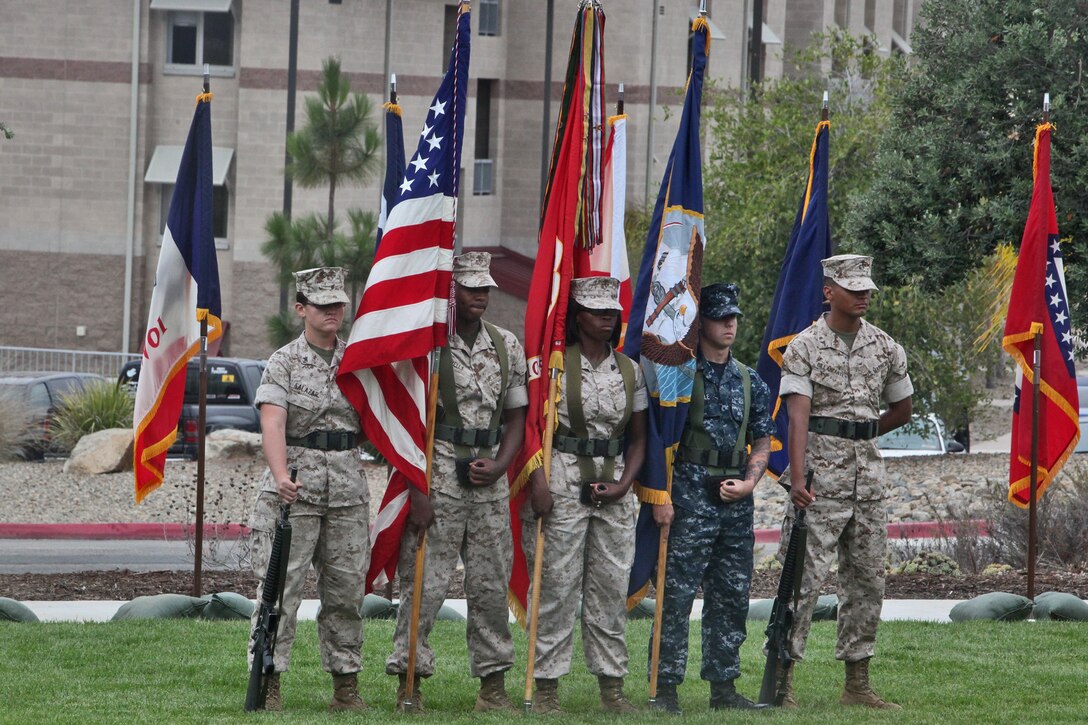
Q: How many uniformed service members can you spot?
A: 5